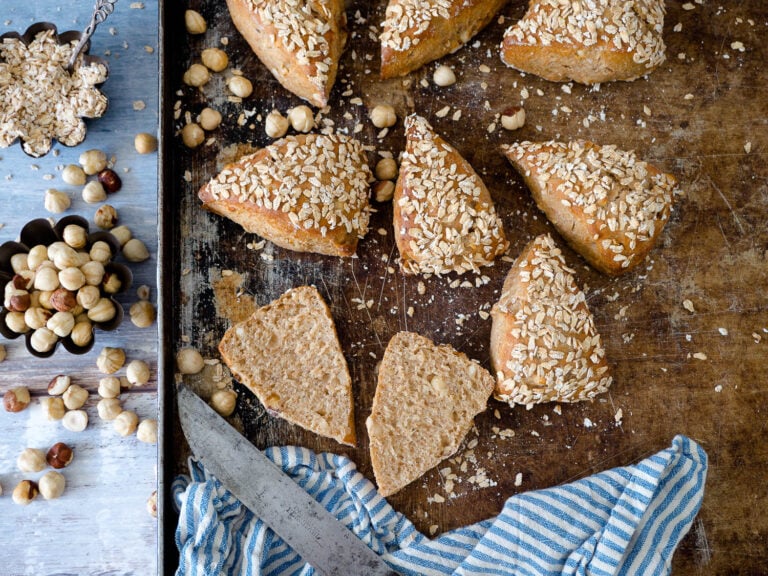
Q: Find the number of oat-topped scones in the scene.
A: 7